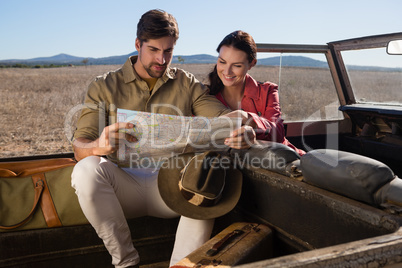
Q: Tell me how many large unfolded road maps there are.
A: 1